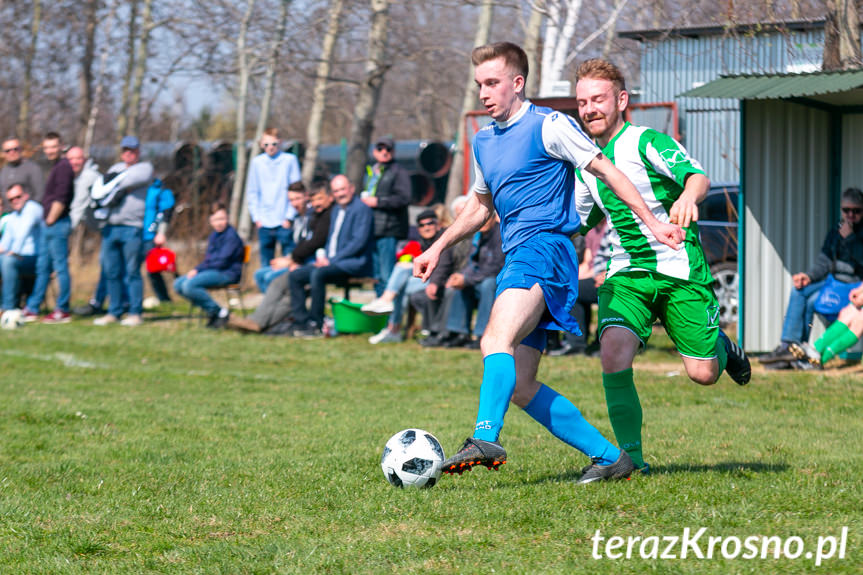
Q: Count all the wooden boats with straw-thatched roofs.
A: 0